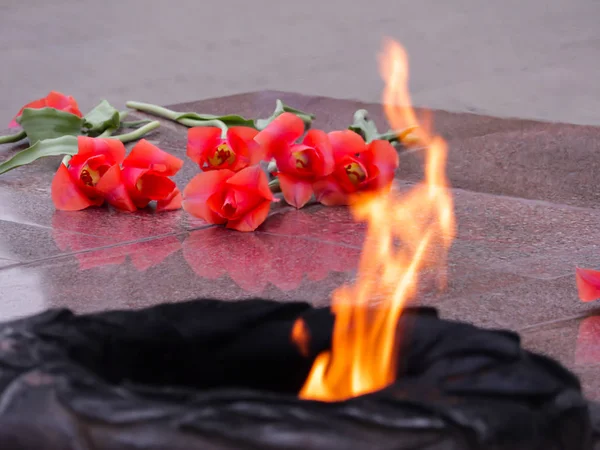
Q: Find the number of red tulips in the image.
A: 8